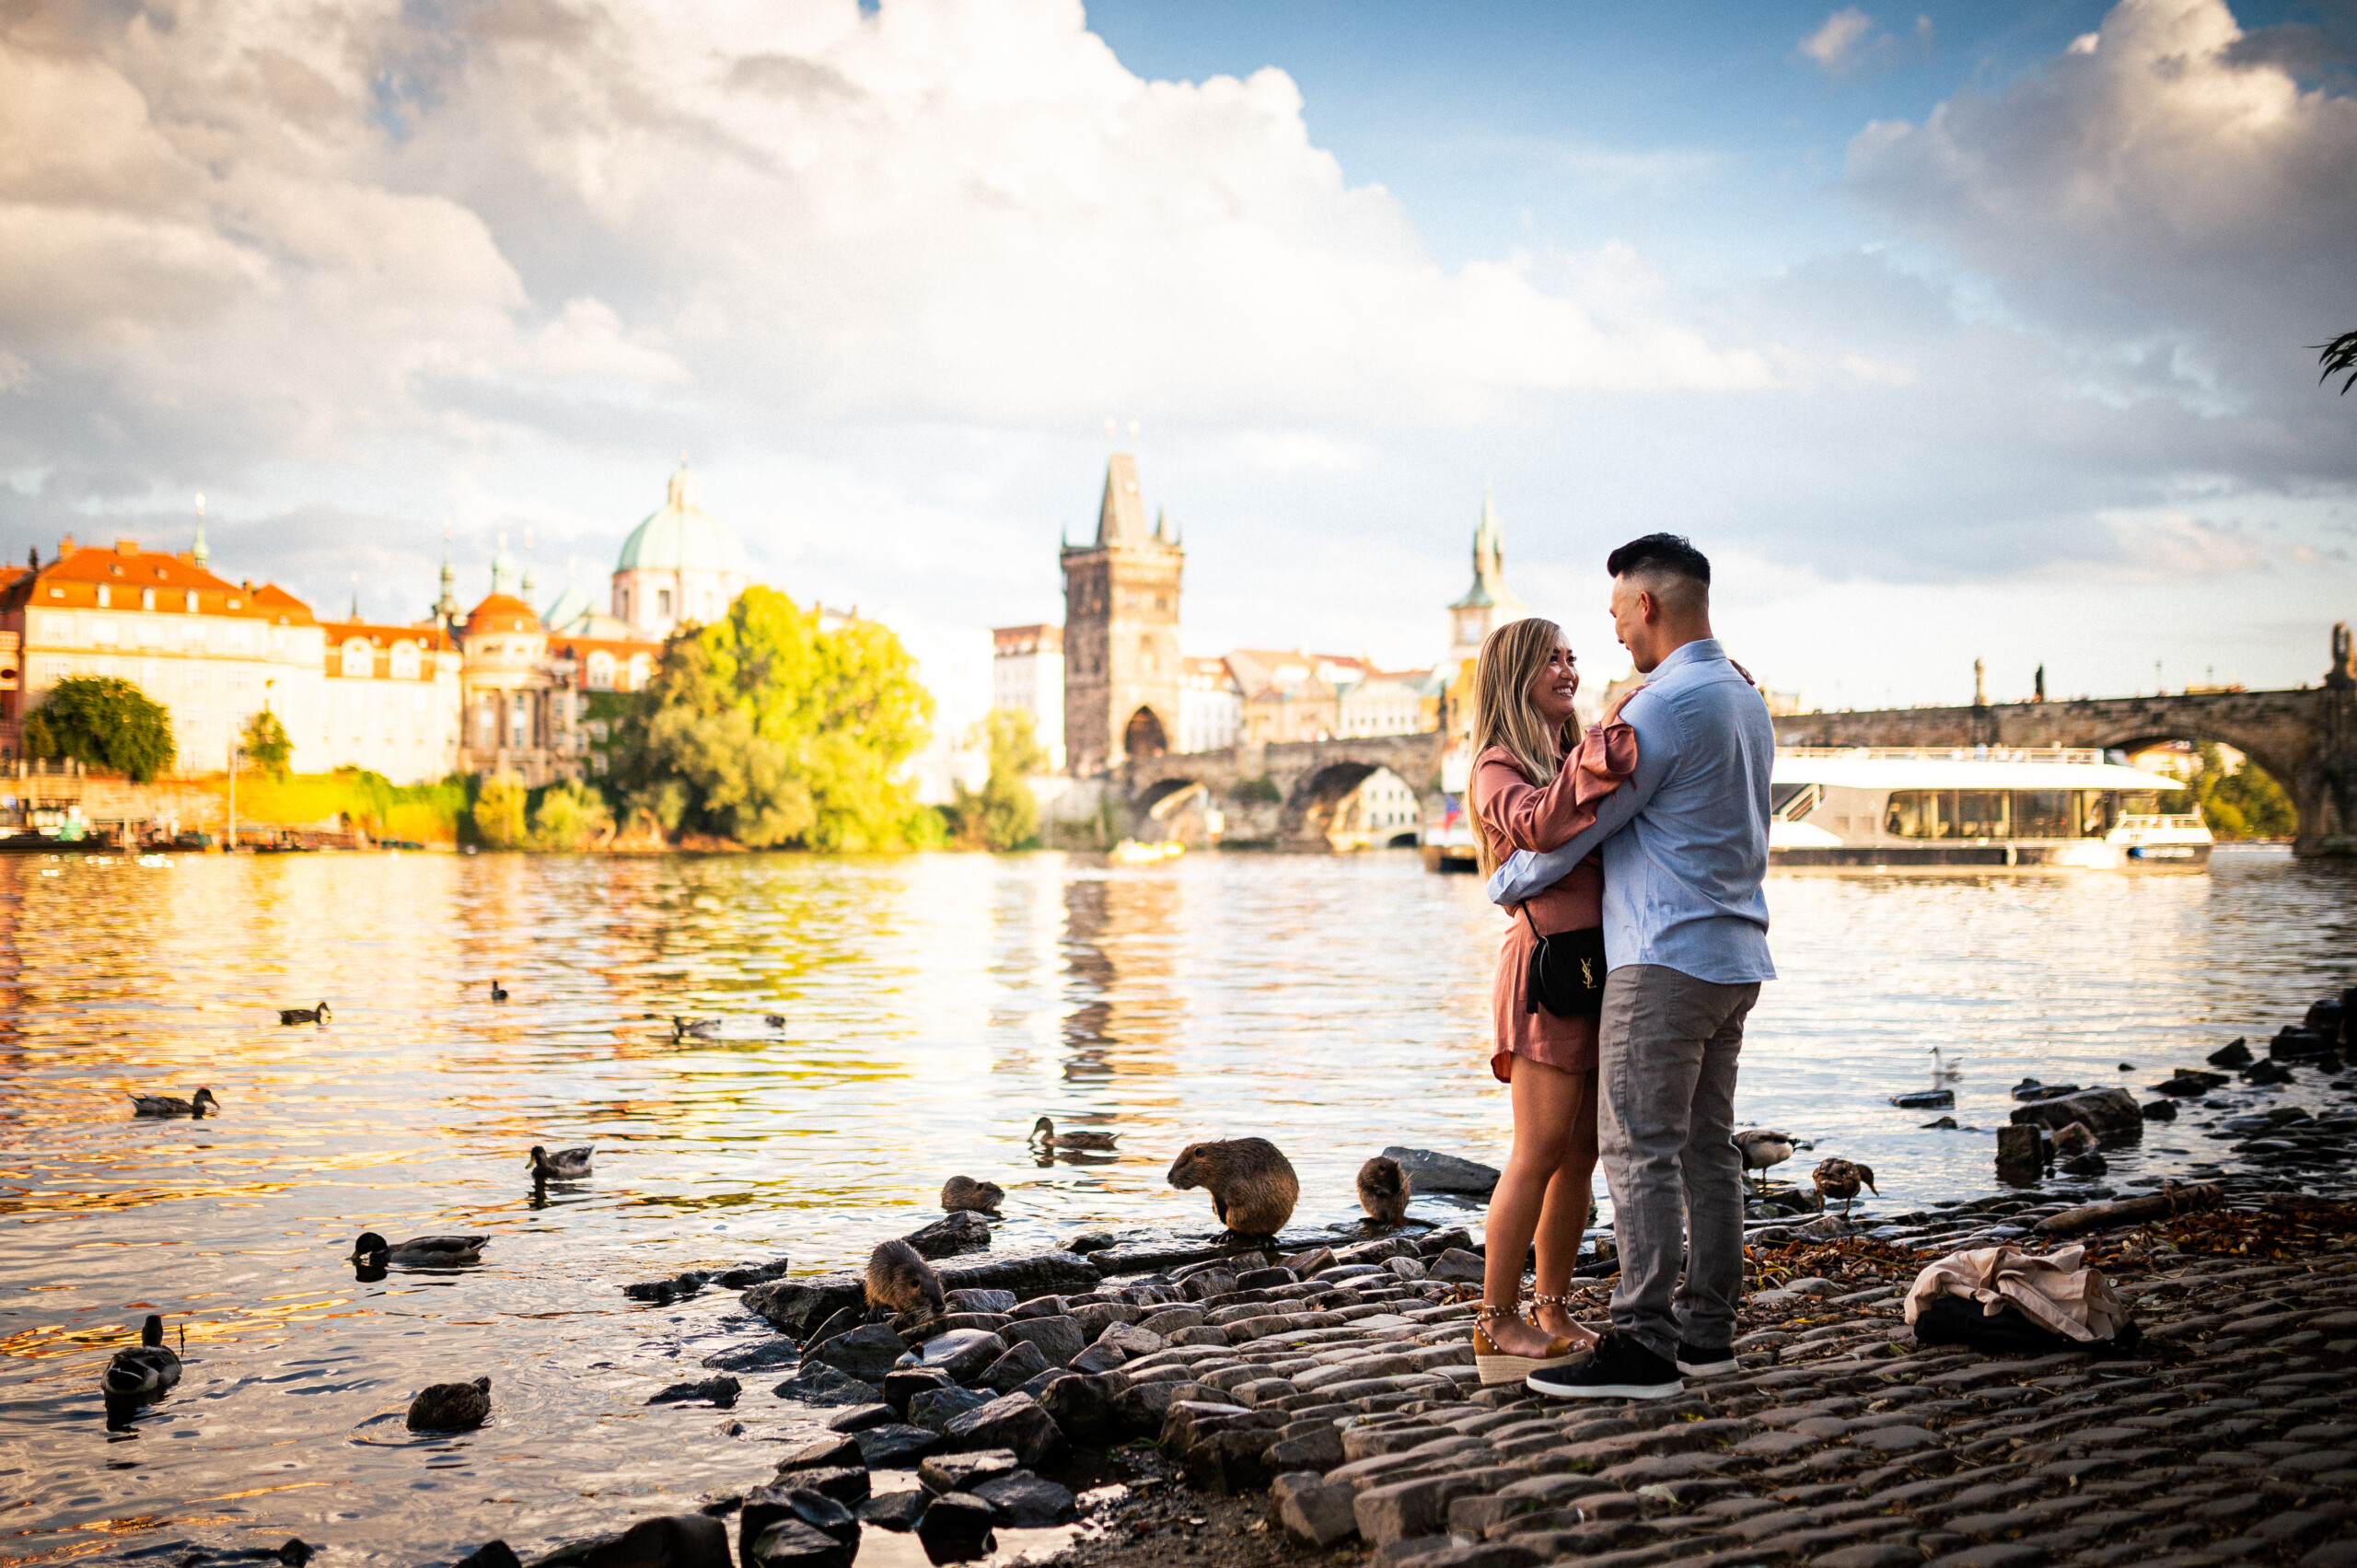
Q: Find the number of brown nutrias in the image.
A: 4